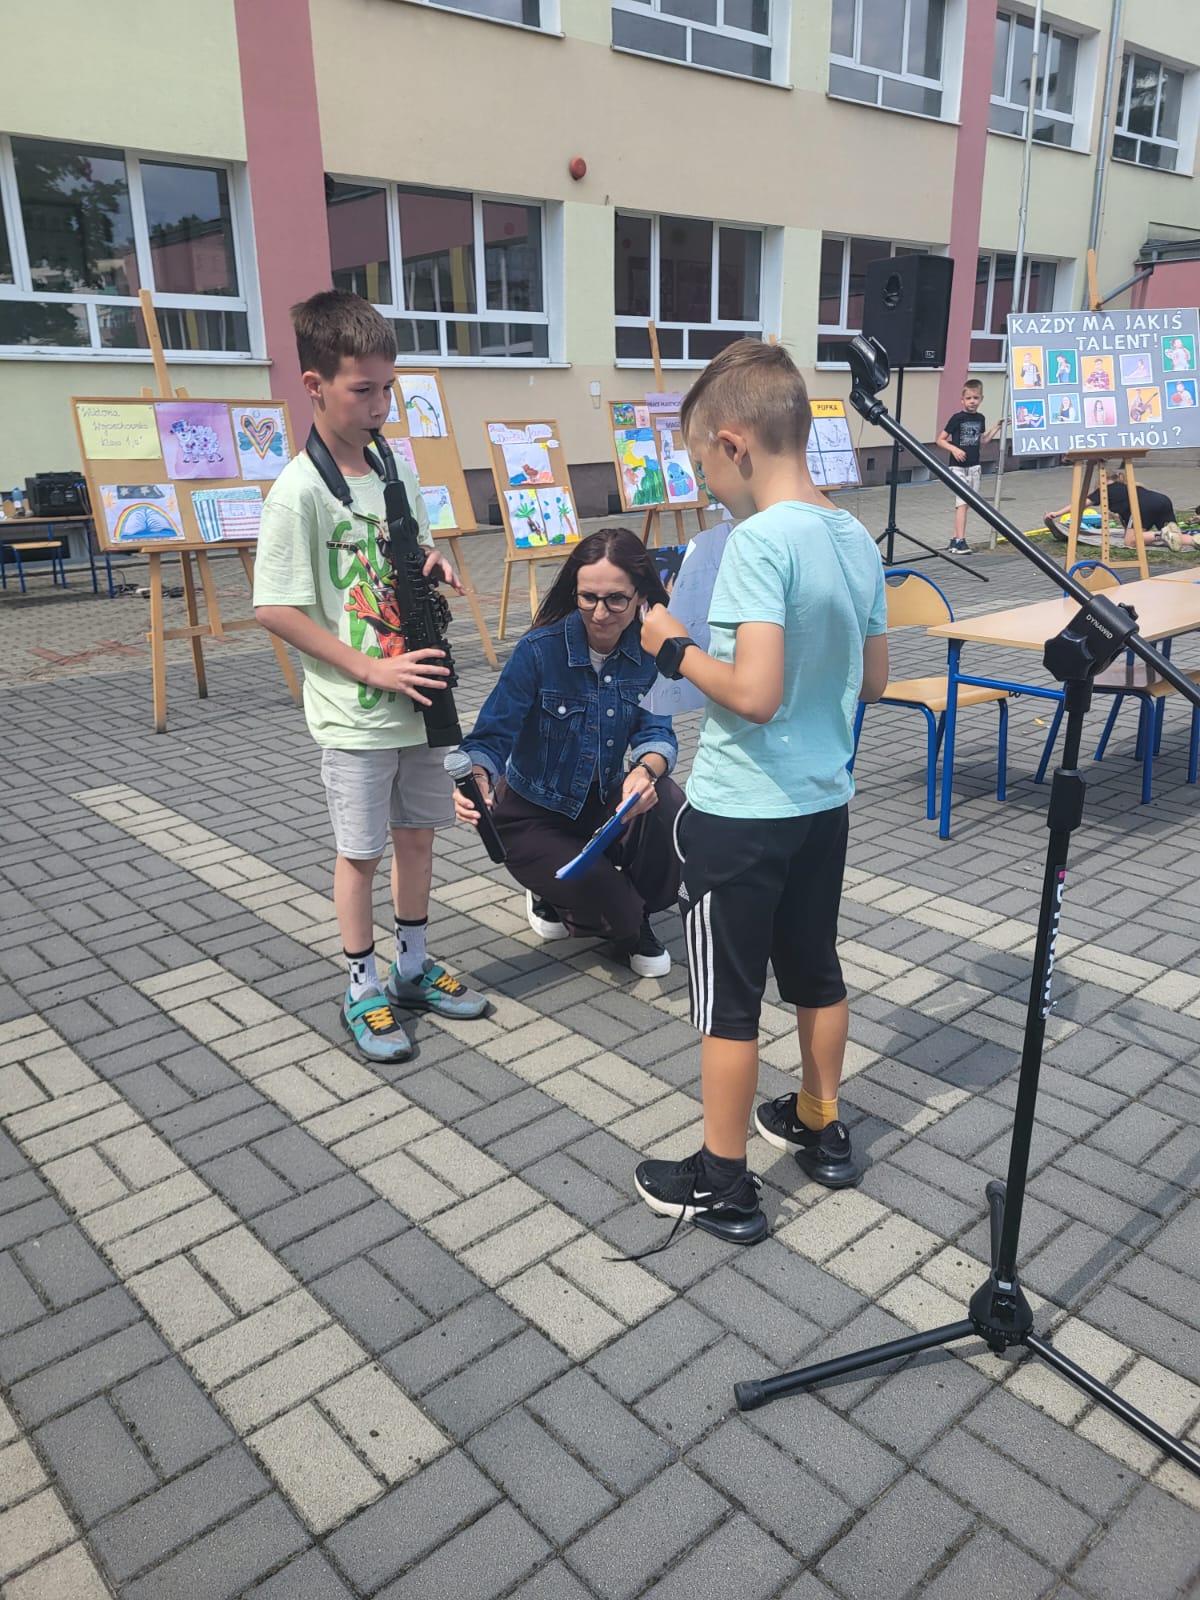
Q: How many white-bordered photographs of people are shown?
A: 10